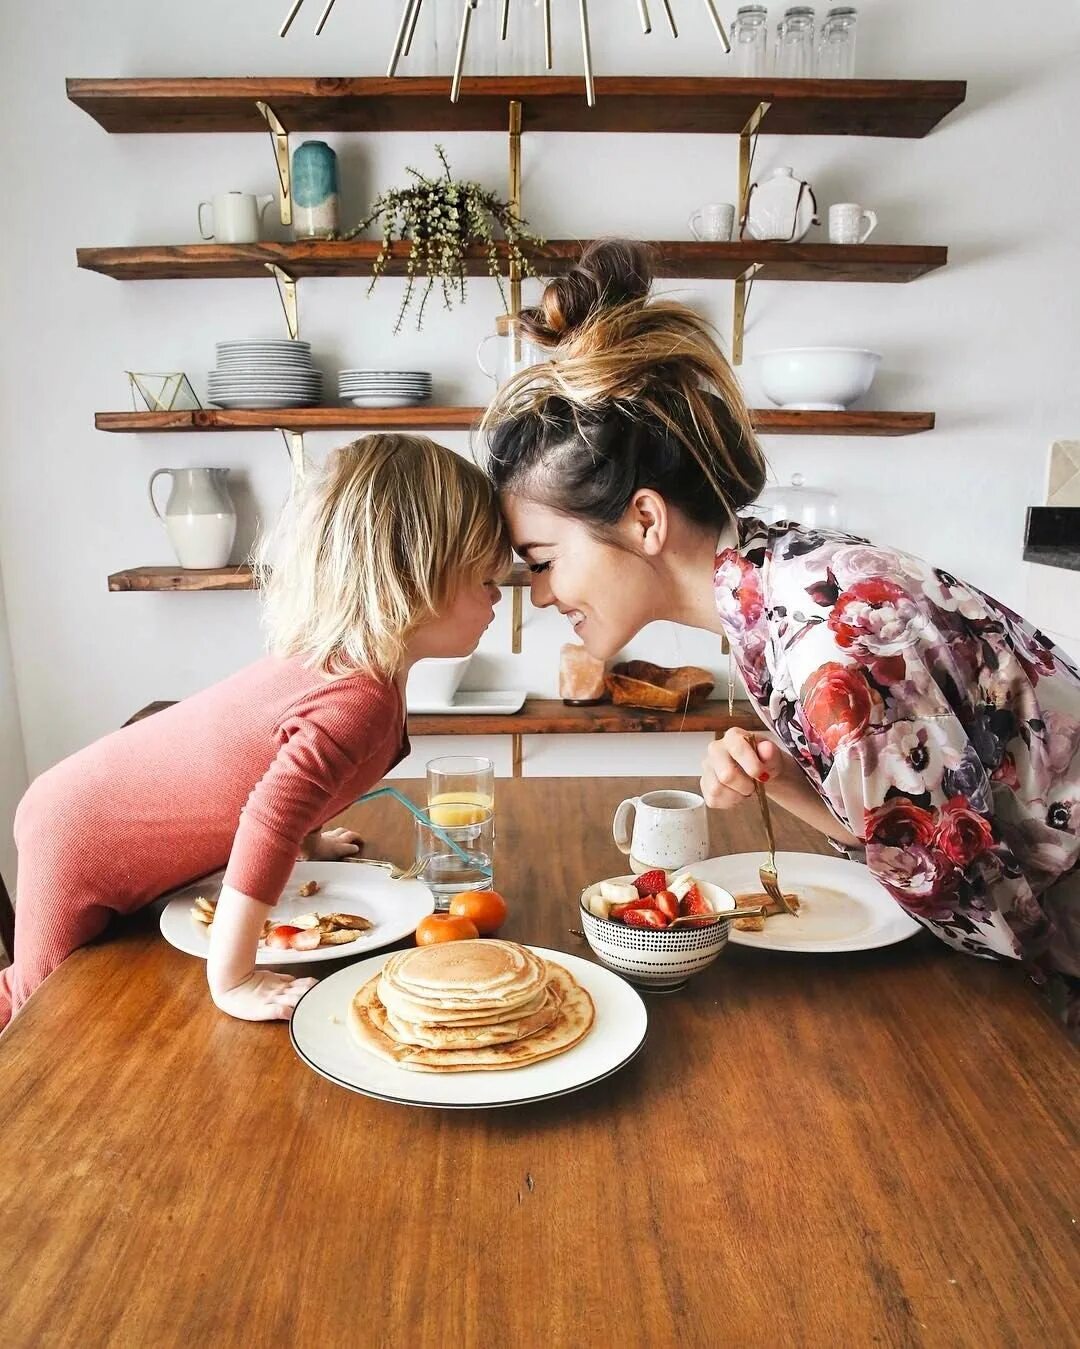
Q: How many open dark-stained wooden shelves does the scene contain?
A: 5